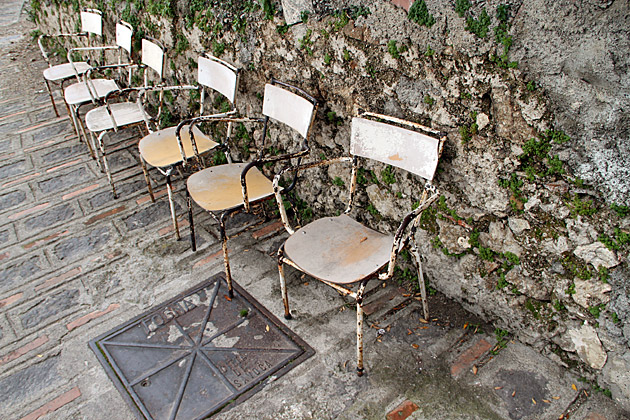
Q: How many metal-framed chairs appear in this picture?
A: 6